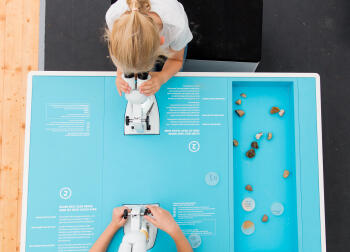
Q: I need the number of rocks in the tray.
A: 13